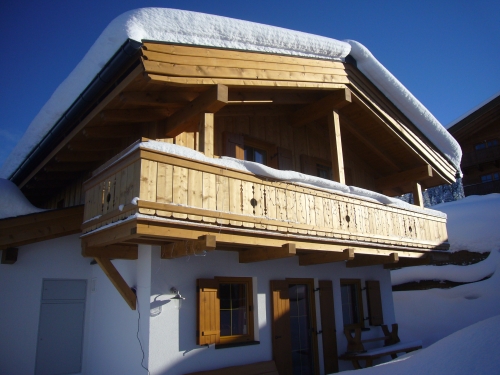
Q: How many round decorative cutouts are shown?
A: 4